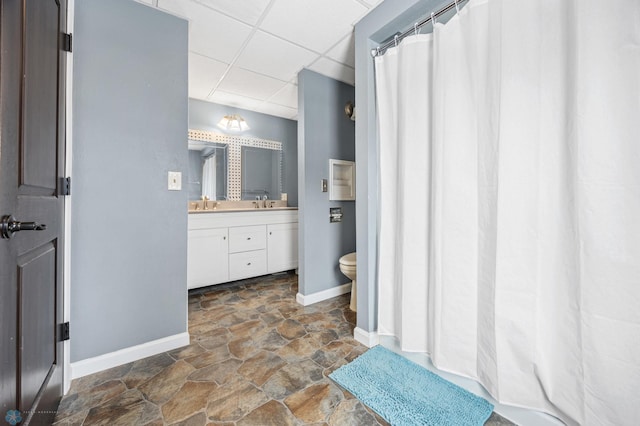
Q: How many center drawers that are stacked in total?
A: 2